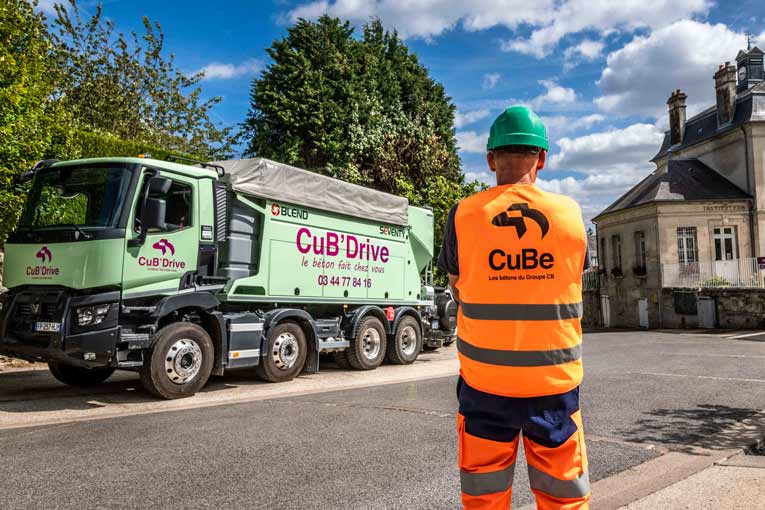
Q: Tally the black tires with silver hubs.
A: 4